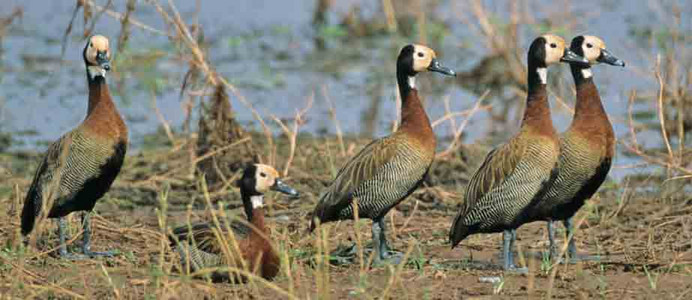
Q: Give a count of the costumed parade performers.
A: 0